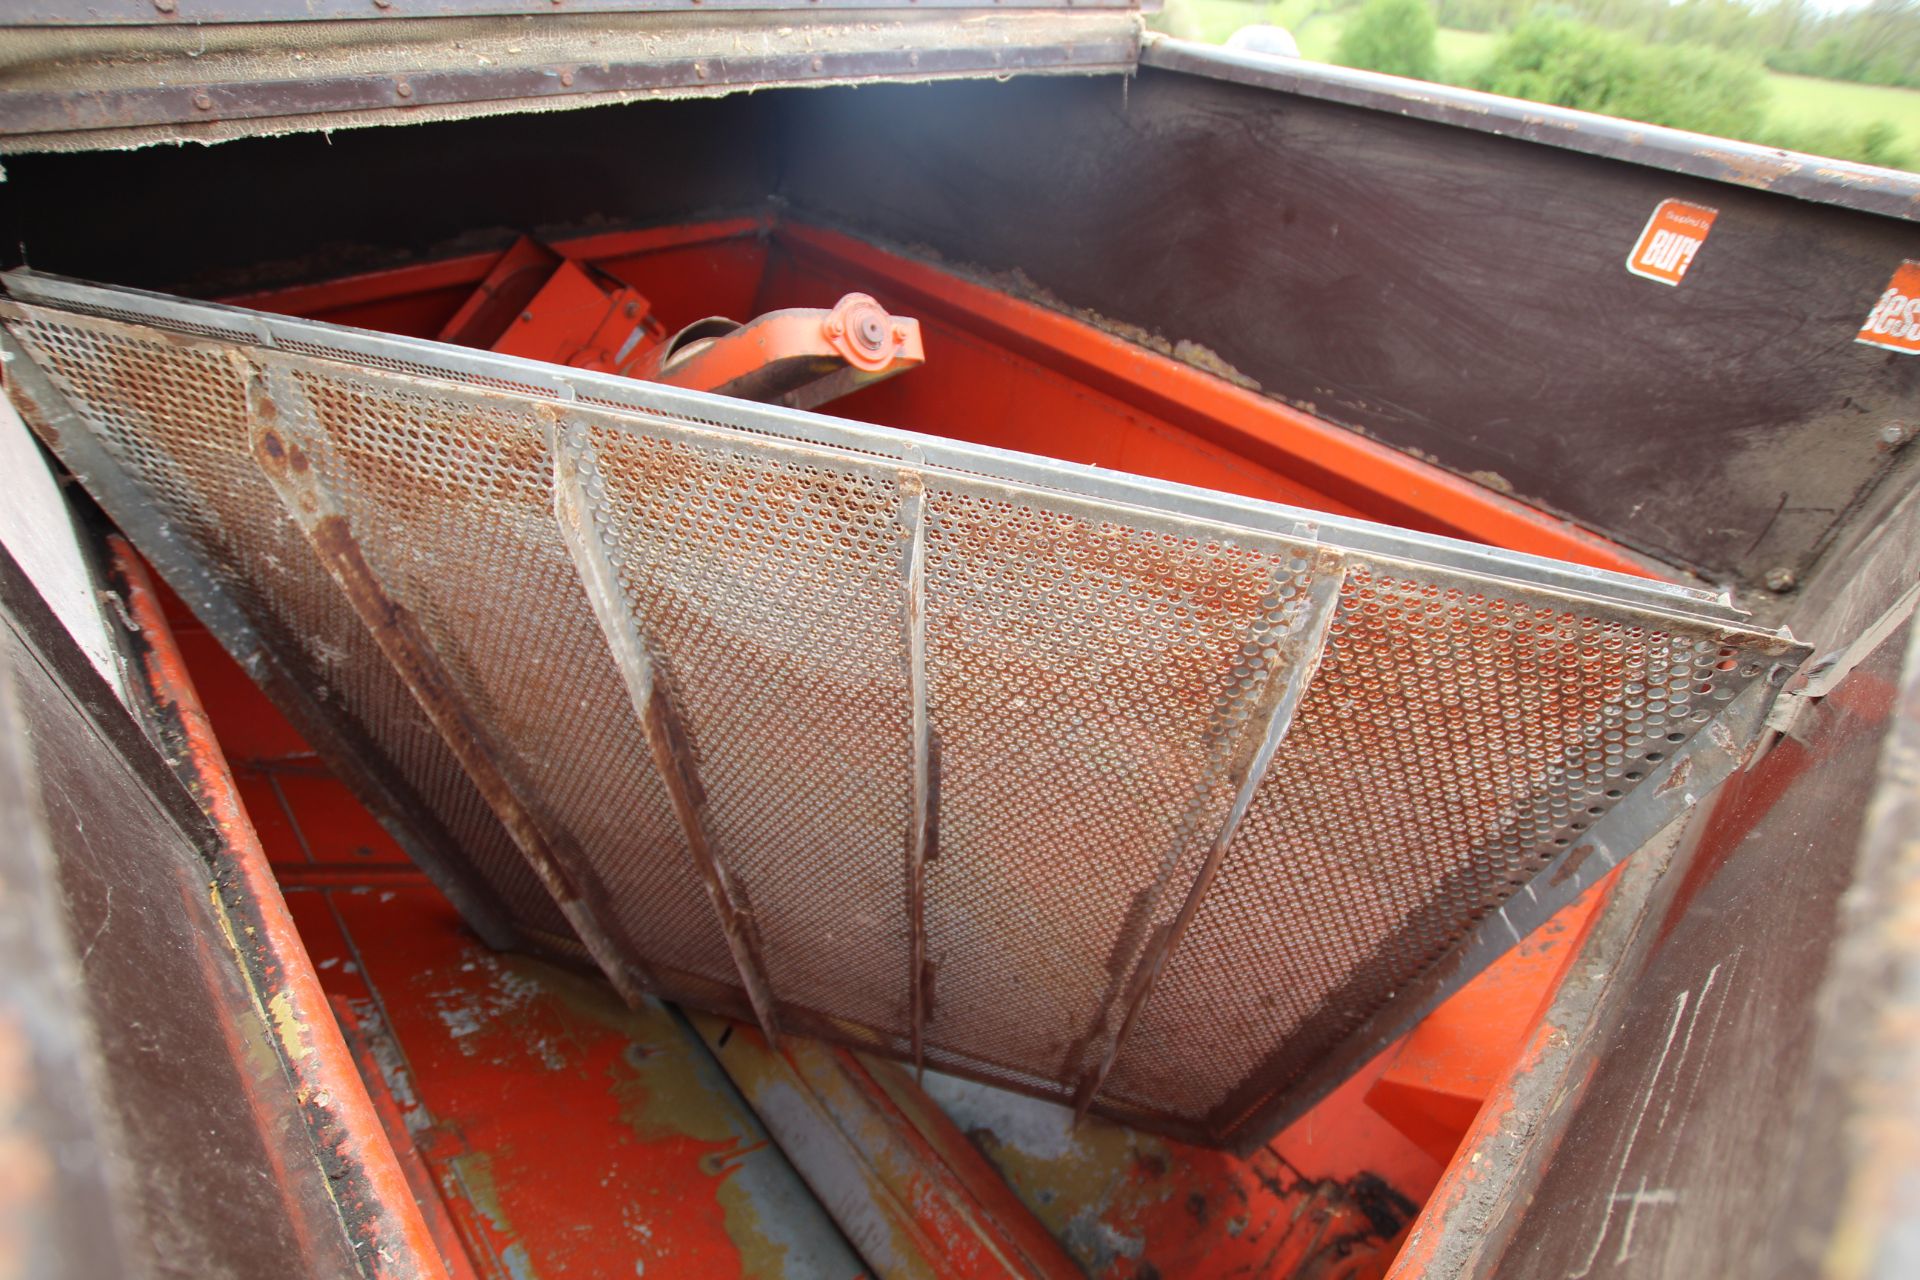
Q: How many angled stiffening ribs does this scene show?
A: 4